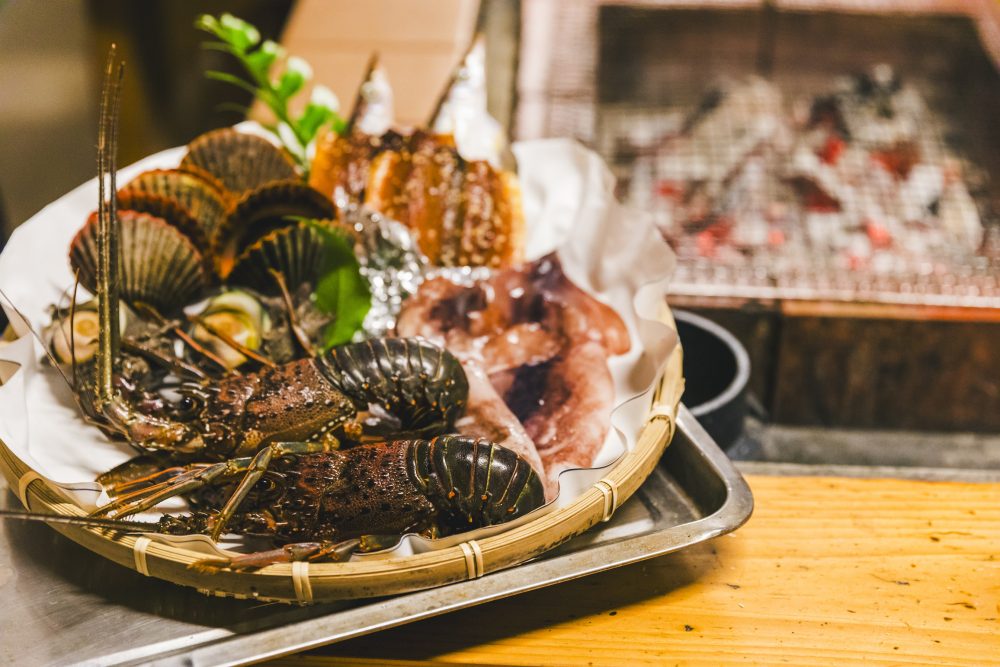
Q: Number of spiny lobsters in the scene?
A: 2